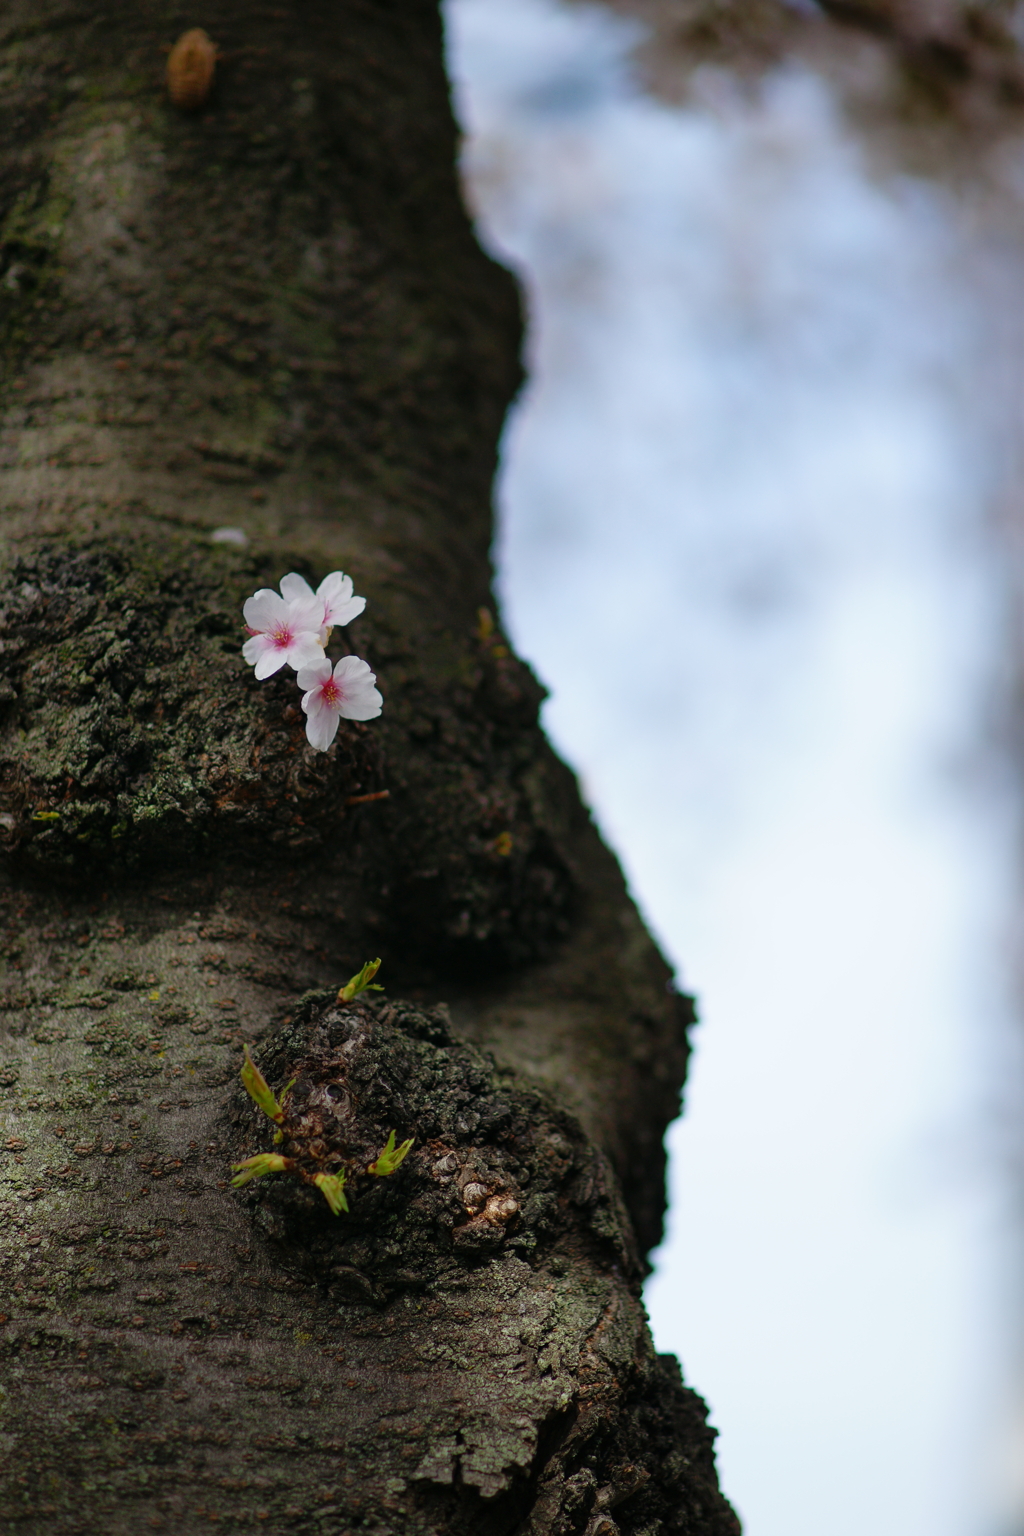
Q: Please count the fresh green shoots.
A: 5